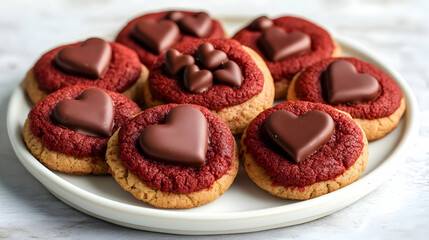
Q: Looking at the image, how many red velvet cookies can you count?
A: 8